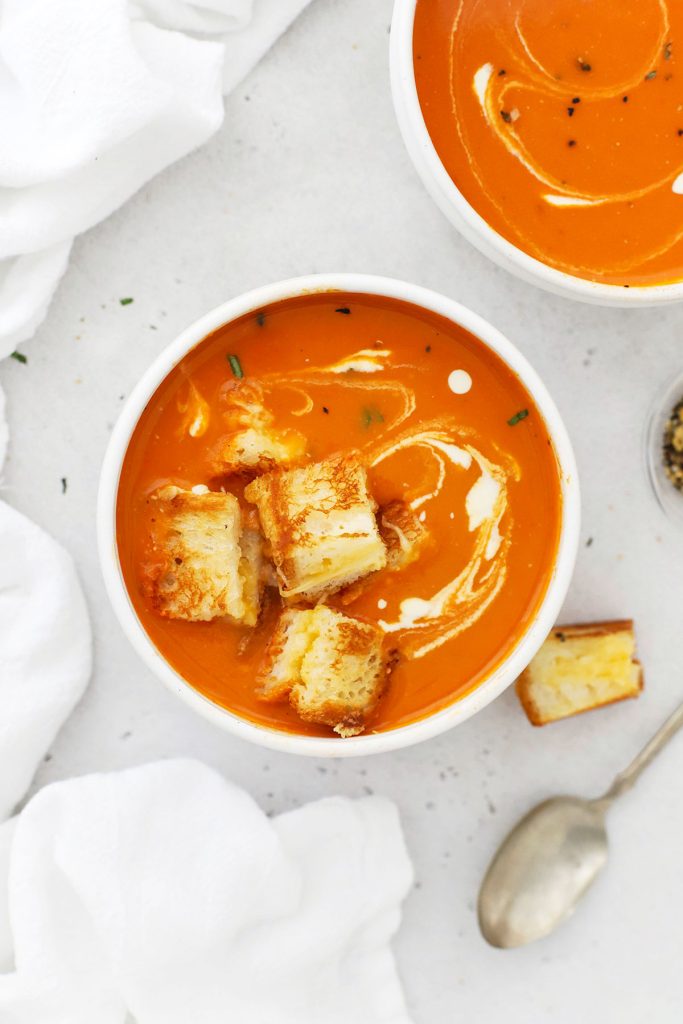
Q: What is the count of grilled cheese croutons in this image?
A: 6